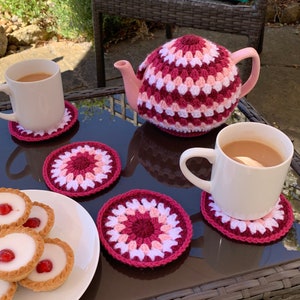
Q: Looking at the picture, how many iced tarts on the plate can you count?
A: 5